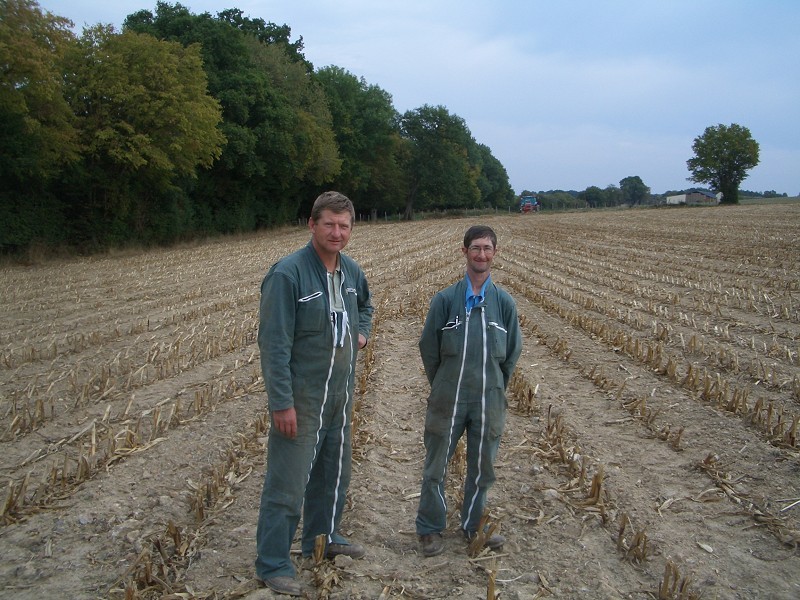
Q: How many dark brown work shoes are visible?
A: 4